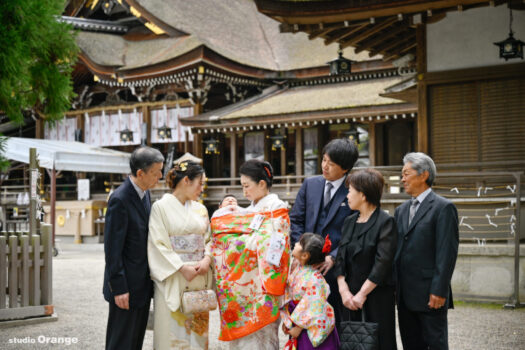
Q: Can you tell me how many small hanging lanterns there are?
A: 7